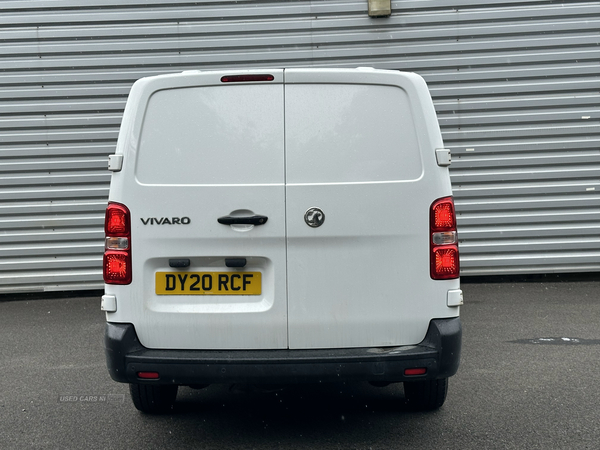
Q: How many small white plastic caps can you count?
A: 4